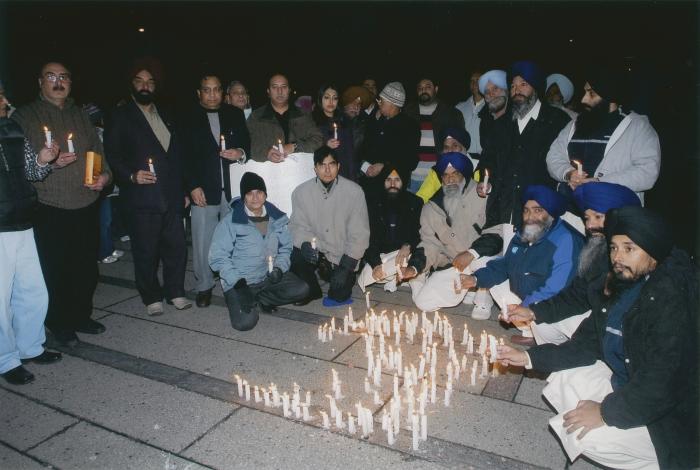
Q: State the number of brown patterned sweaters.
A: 1